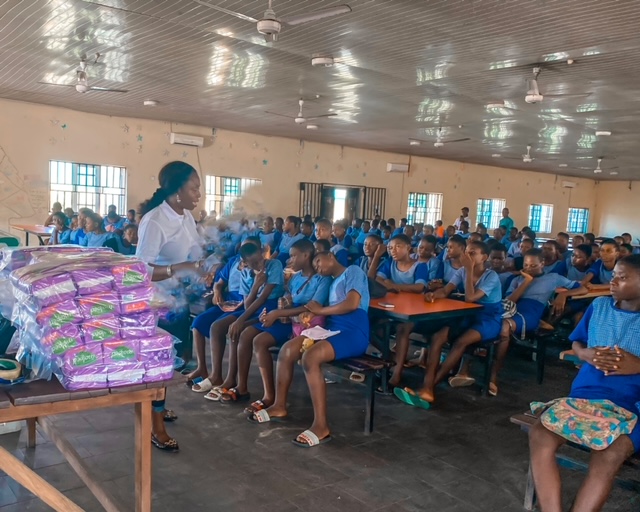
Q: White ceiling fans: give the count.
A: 7